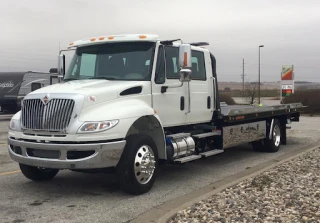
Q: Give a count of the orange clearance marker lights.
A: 5